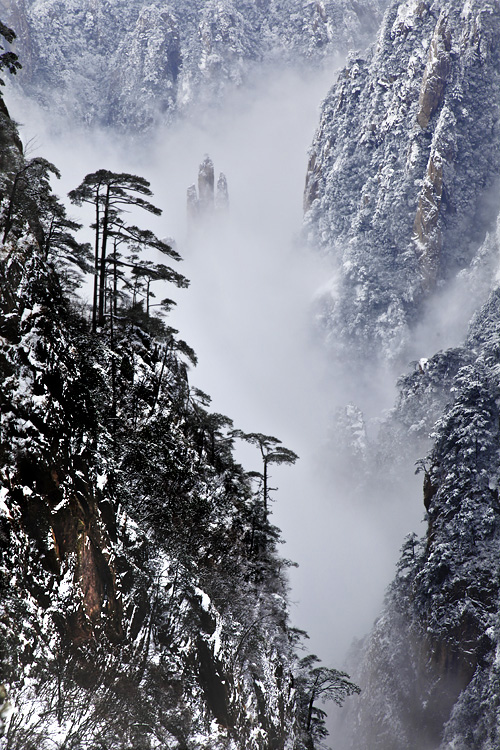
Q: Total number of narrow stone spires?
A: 3